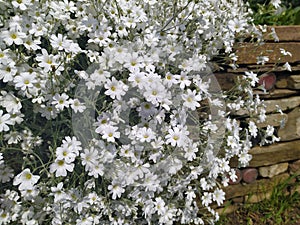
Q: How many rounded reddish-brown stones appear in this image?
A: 3